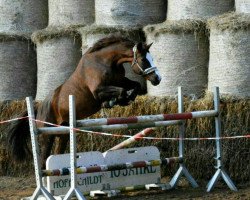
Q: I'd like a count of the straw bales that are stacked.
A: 10